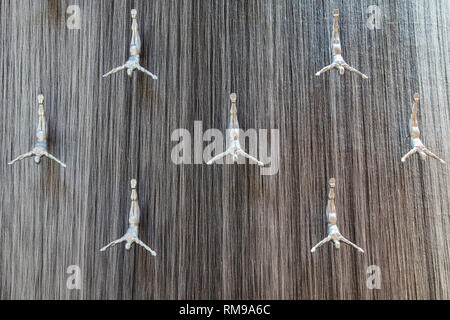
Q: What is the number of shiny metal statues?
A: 7